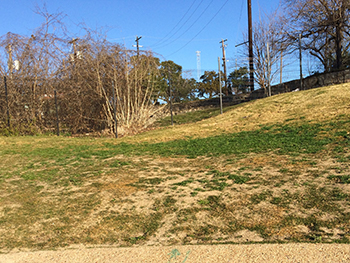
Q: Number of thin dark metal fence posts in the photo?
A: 7